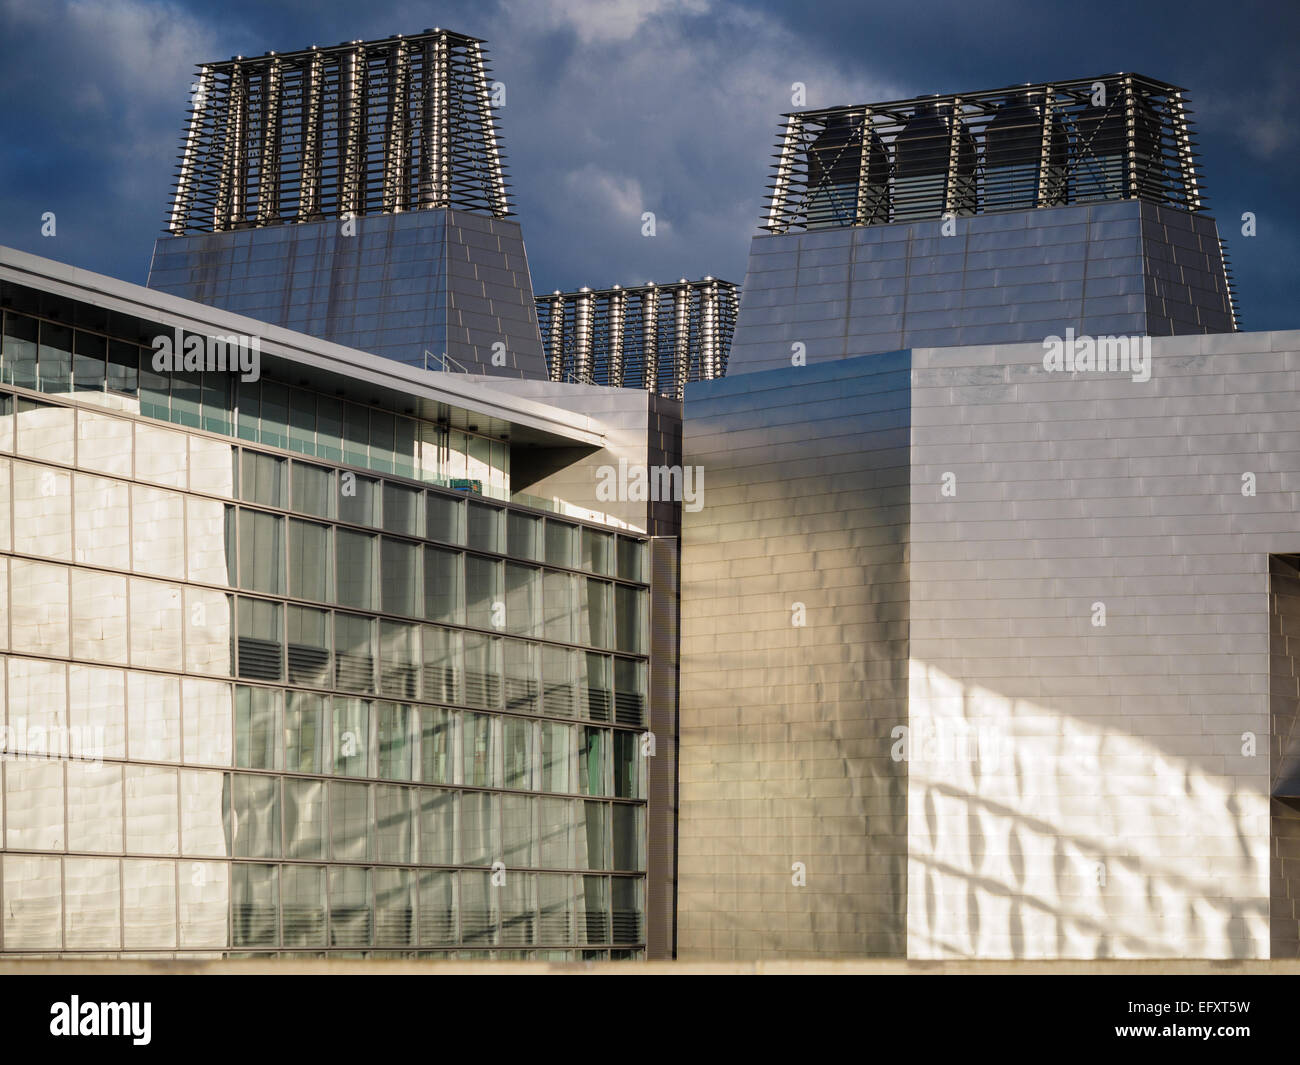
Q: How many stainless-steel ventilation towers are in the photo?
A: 3